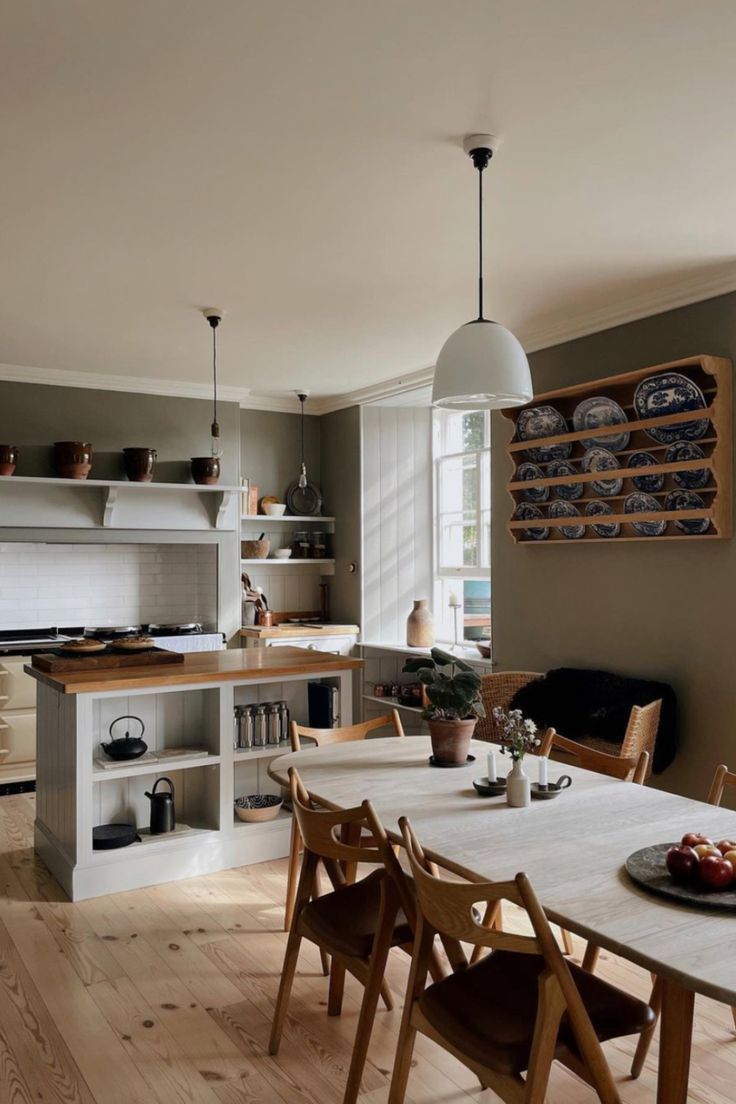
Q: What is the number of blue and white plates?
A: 13